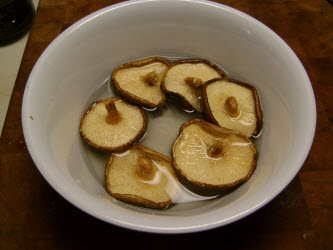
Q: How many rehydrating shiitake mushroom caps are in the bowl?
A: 6